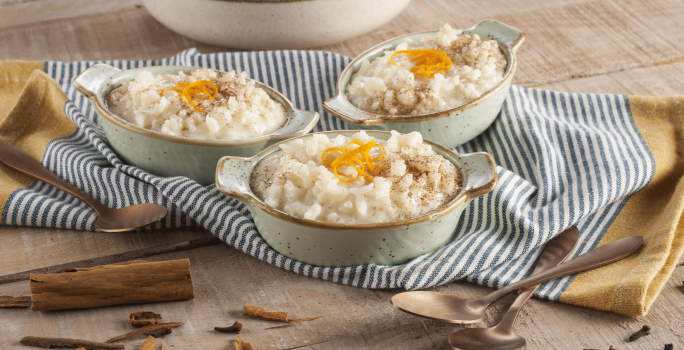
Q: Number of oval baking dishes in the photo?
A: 3